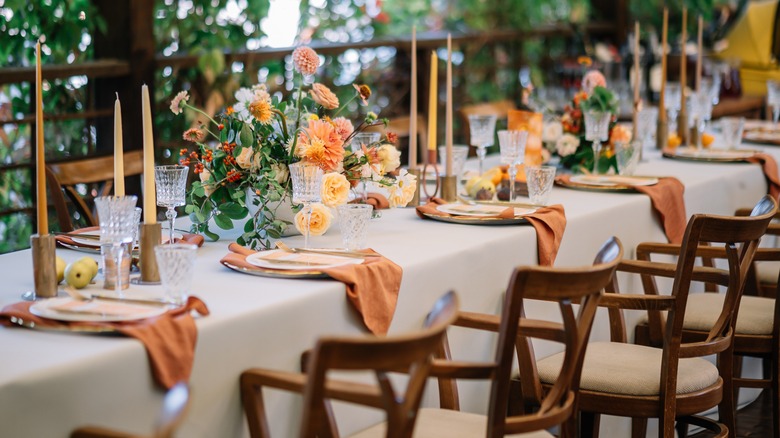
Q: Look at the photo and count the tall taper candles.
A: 10